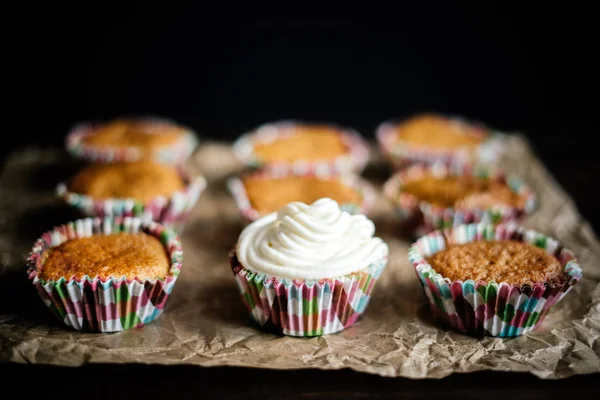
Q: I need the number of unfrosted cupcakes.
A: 8